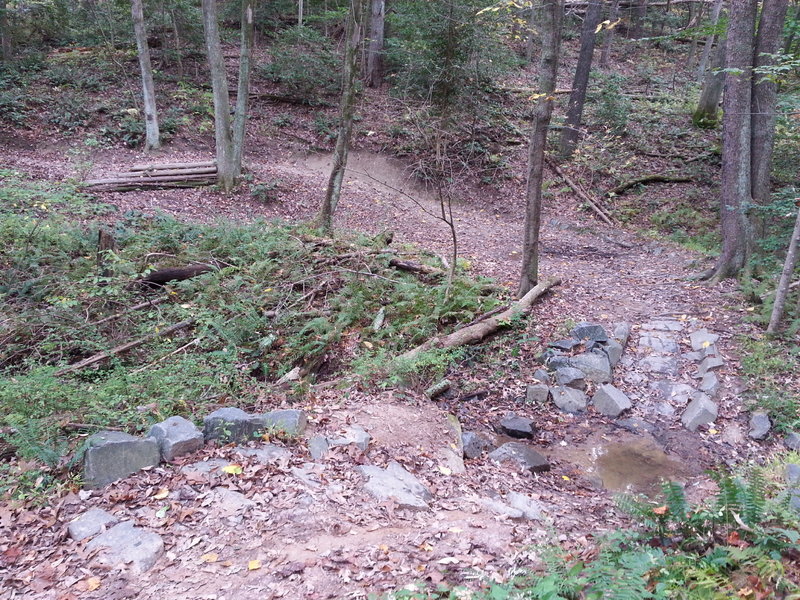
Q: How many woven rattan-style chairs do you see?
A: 0